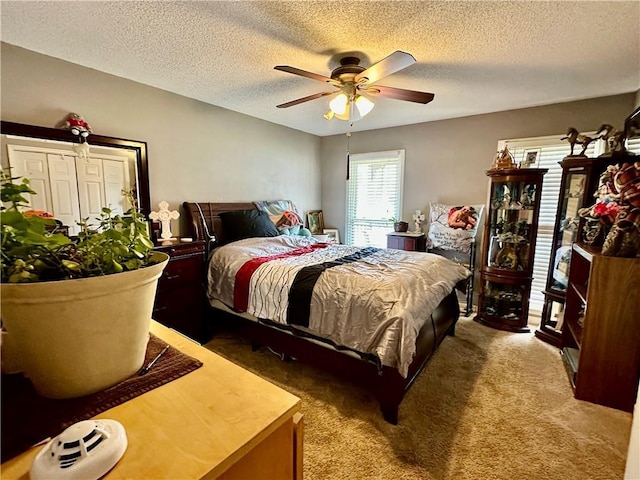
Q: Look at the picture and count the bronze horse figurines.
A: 2